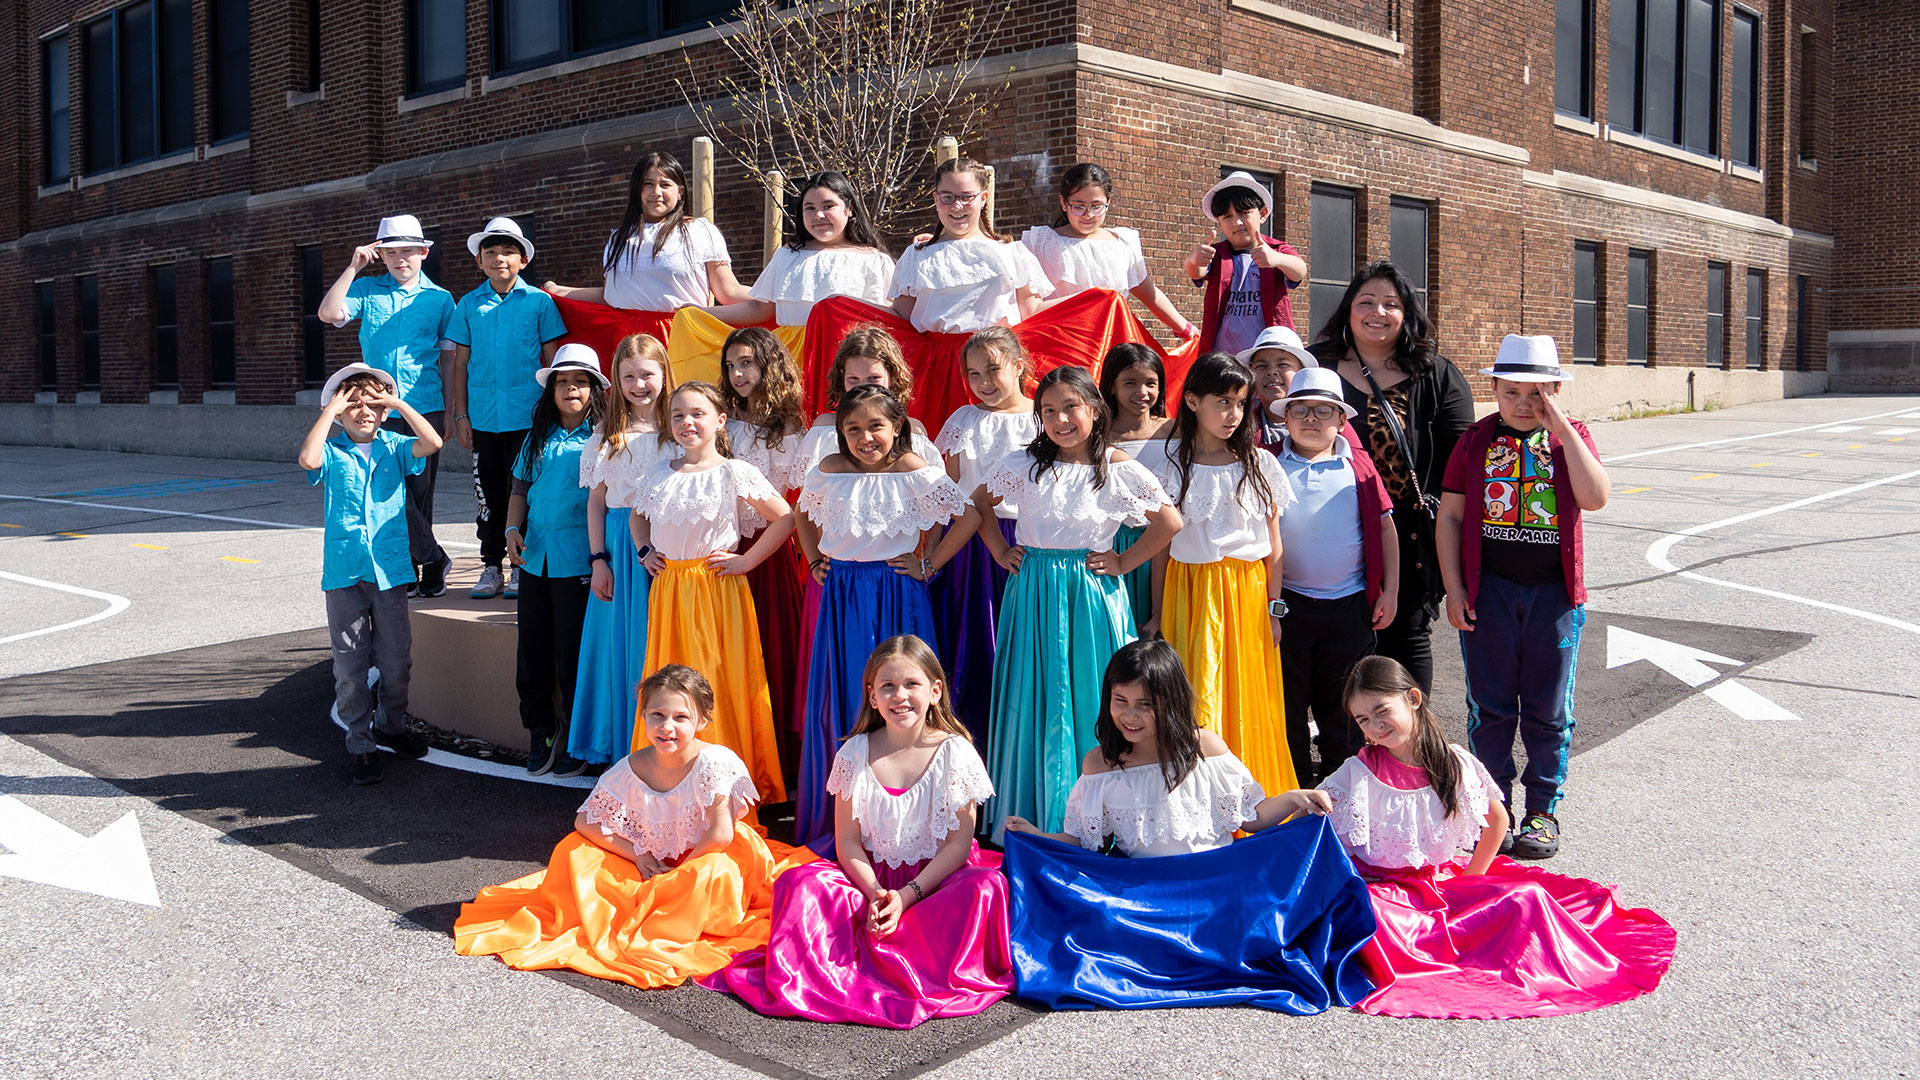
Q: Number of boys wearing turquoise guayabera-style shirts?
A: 4